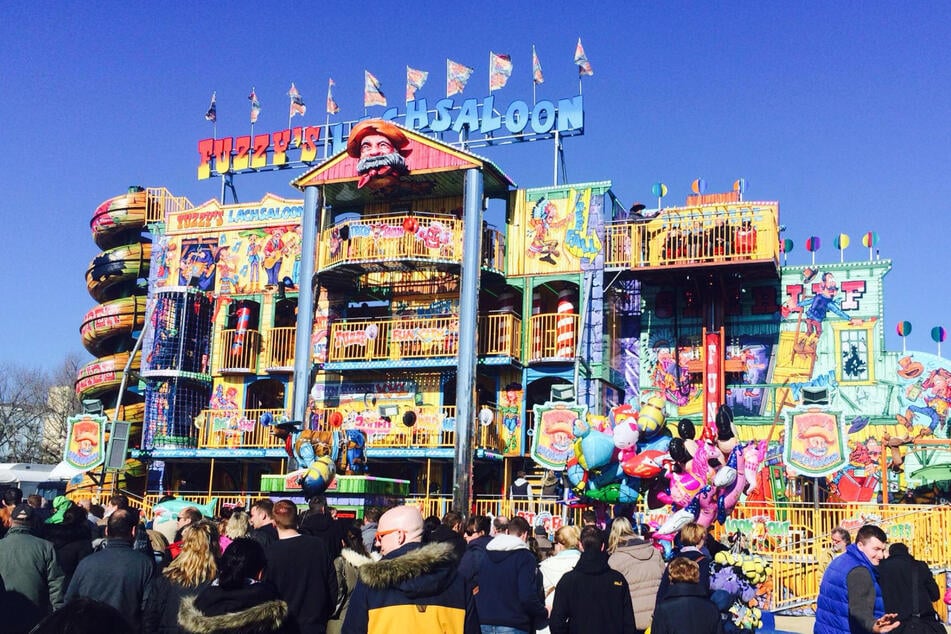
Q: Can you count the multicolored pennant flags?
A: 10